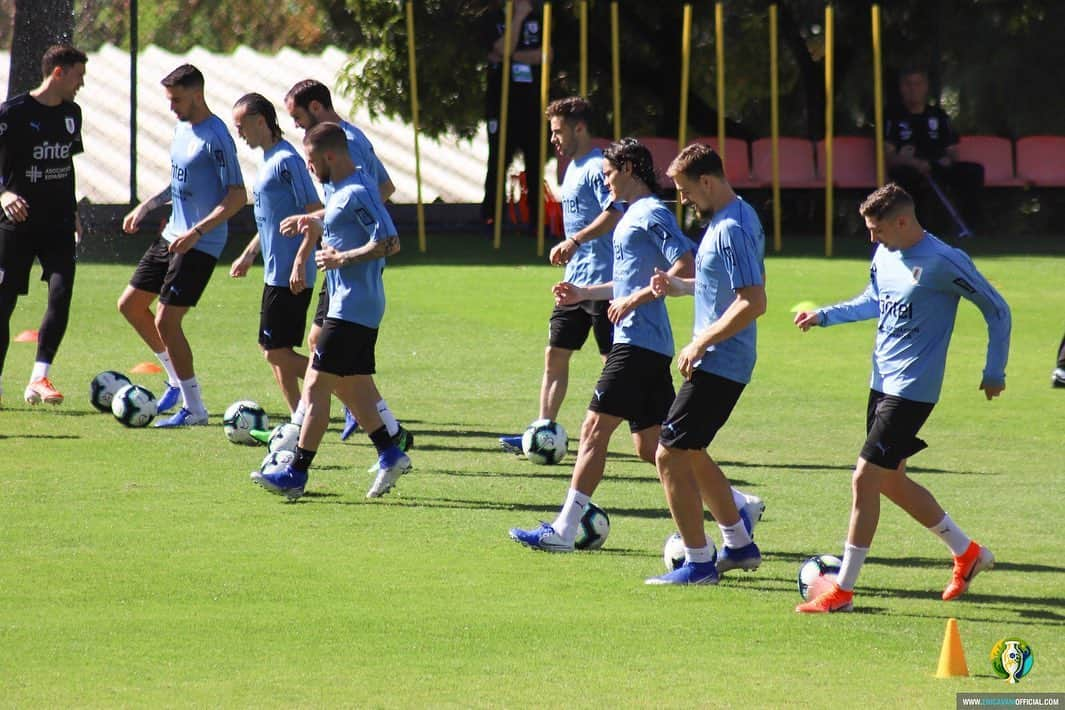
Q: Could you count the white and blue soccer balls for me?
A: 9